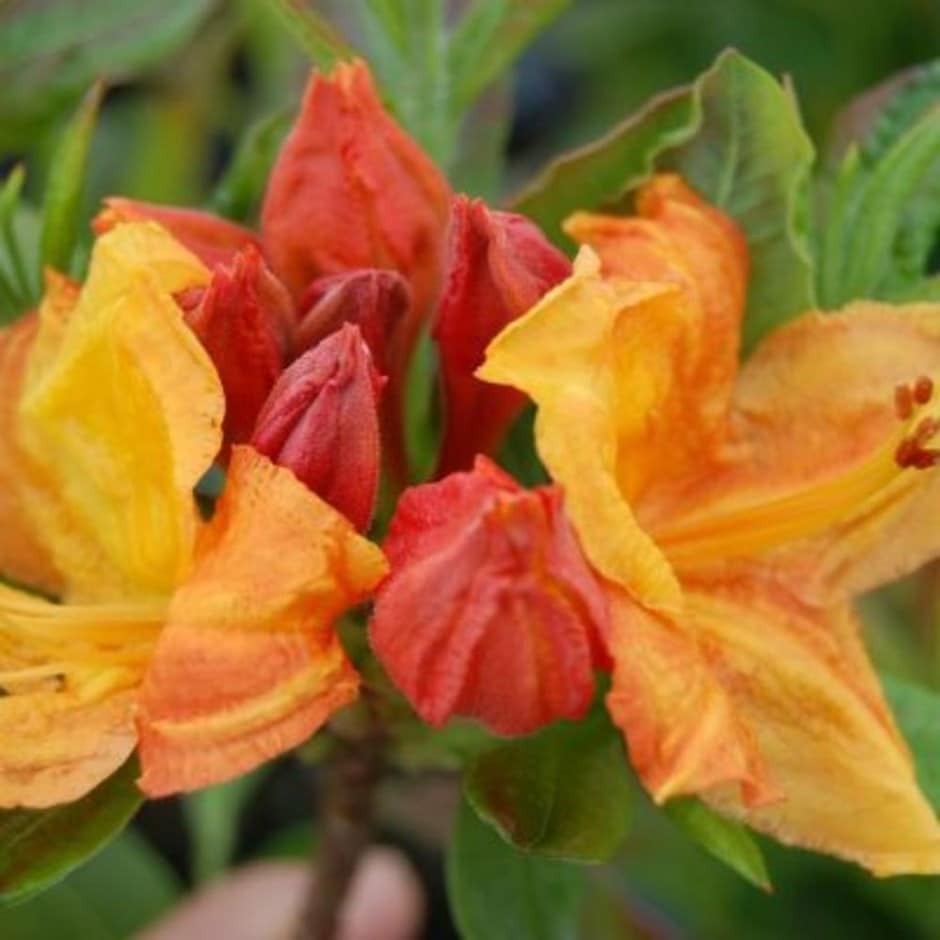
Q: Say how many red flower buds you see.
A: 7